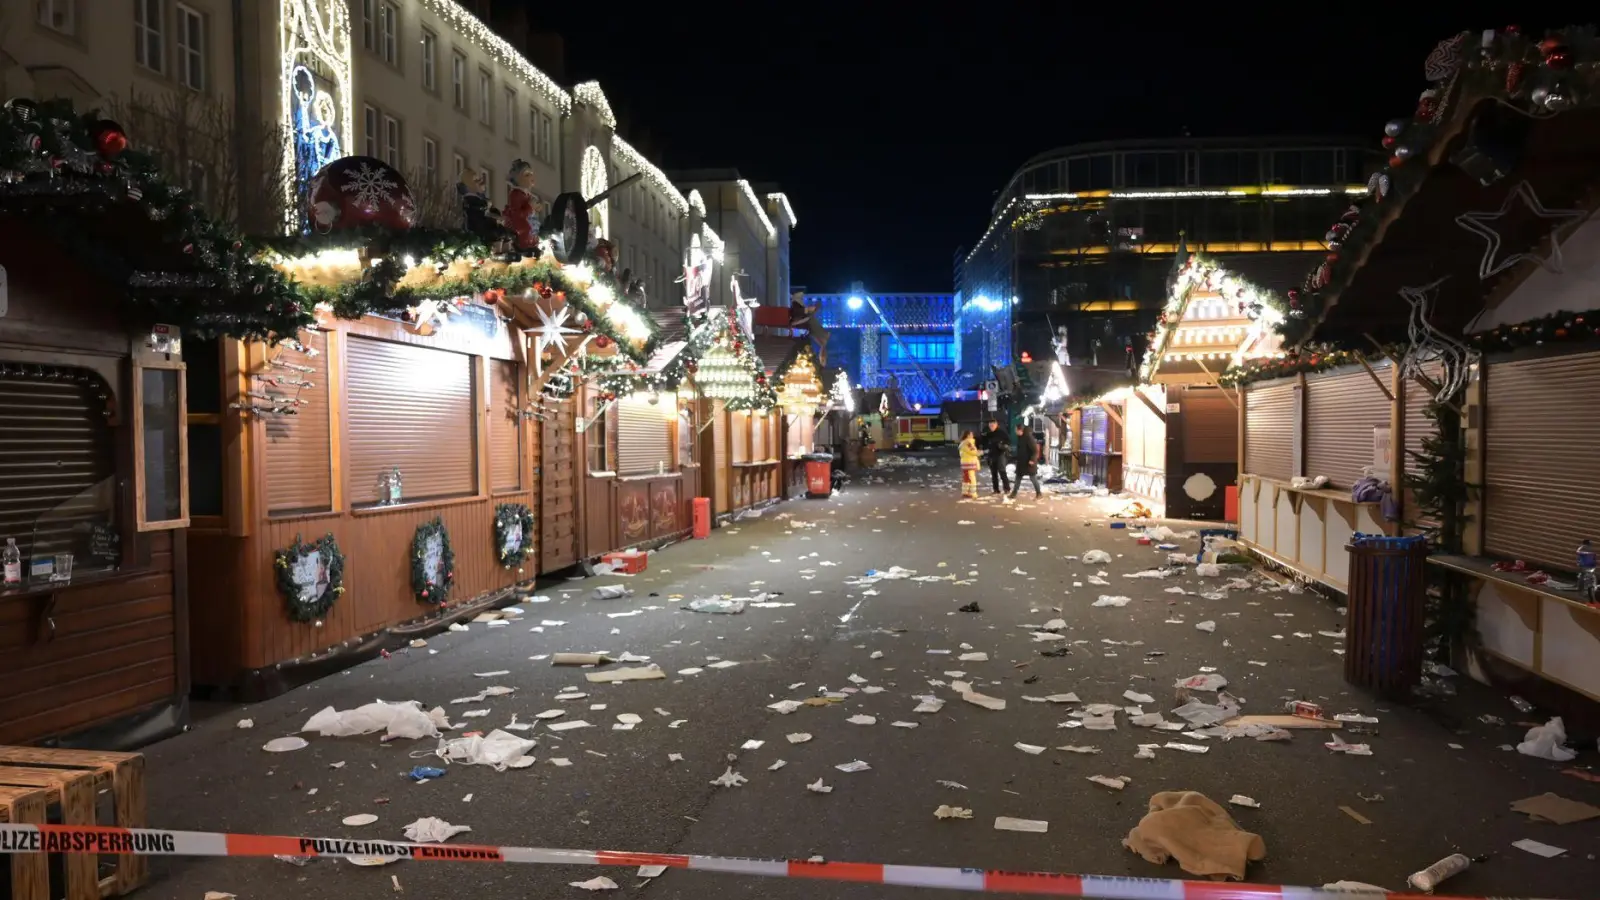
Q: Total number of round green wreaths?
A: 3